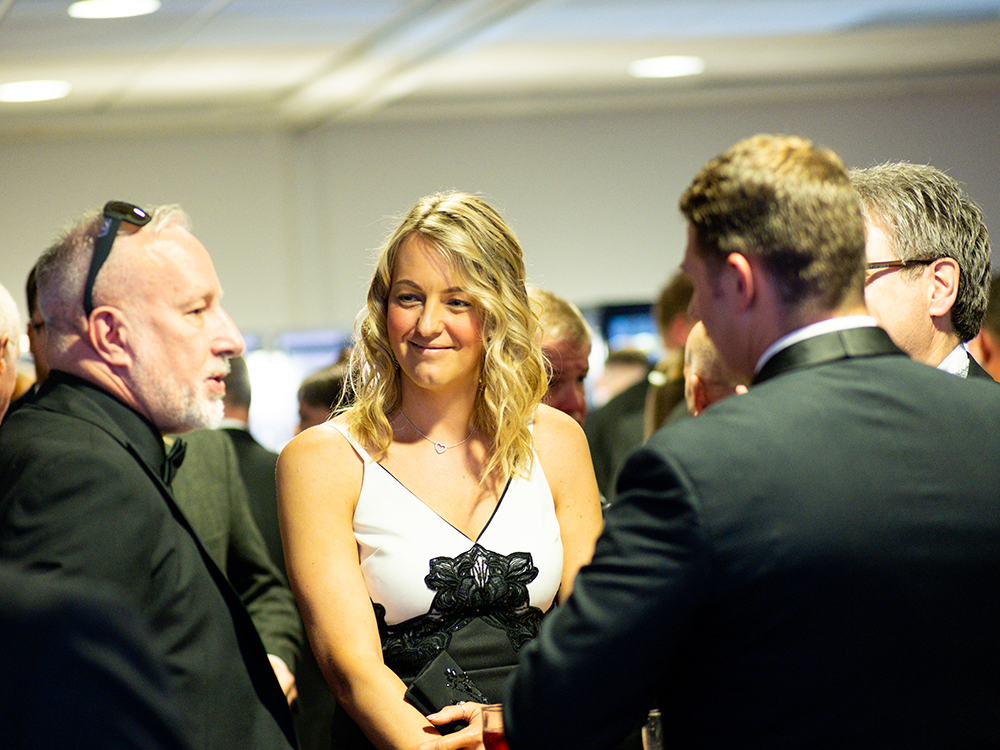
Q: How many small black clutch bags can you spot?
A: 1